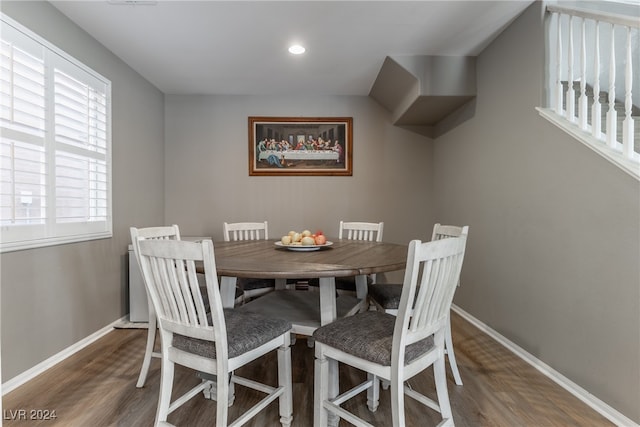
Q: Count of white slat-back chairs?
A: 6